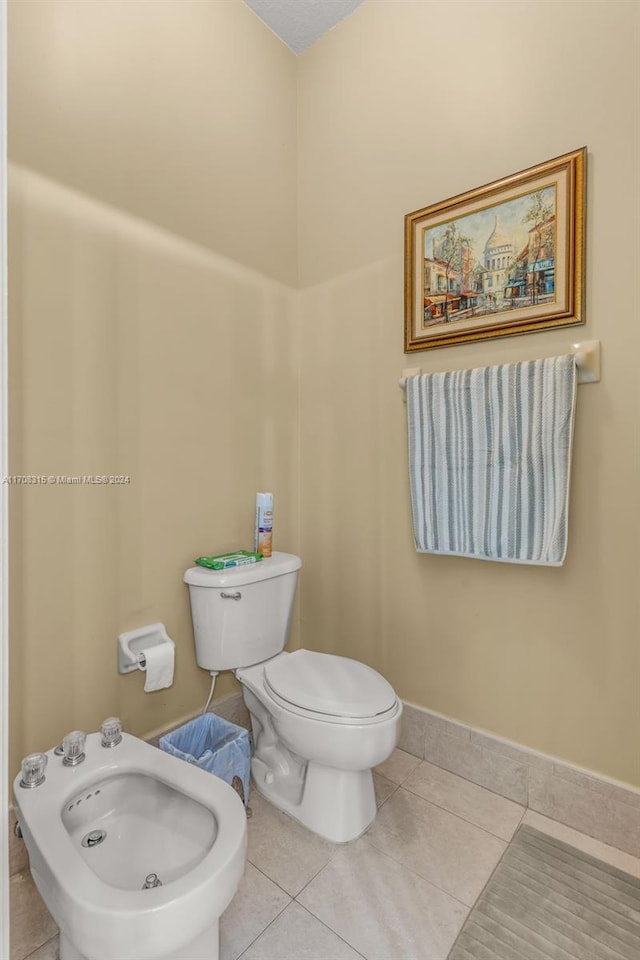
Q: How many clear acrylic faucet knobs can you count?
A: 3